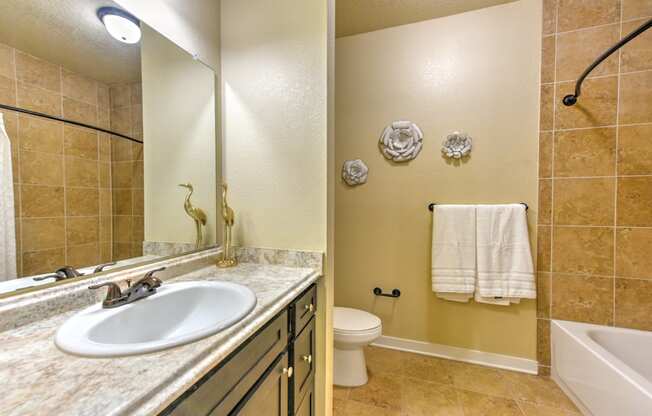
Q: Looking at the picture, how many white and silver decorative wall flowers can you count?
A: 3